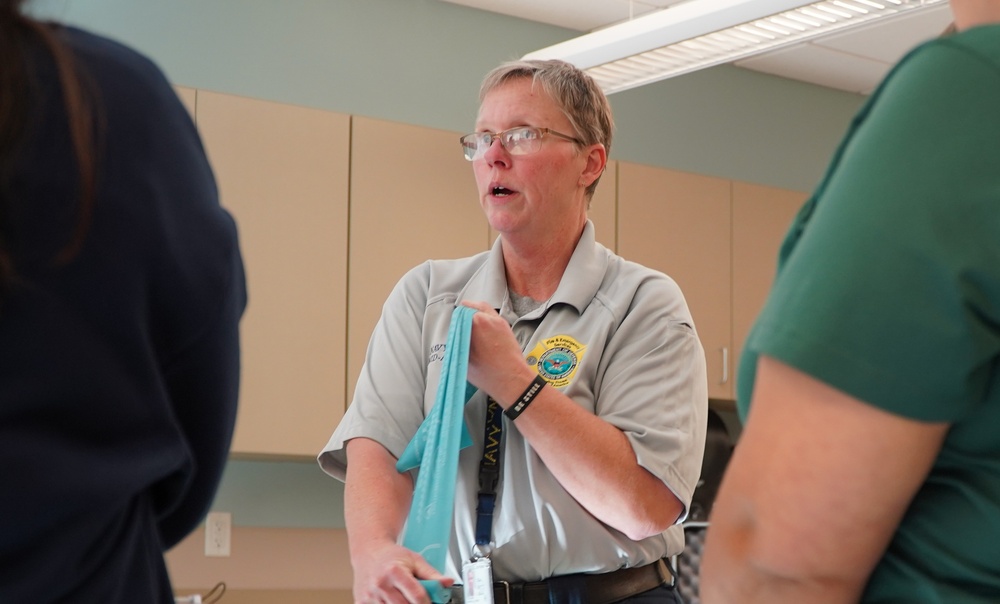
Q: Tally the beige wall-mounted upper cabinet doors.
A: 6